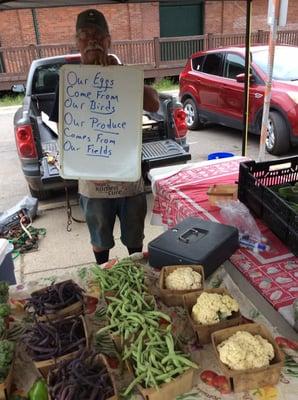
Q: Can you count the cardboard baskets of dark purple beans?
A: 3